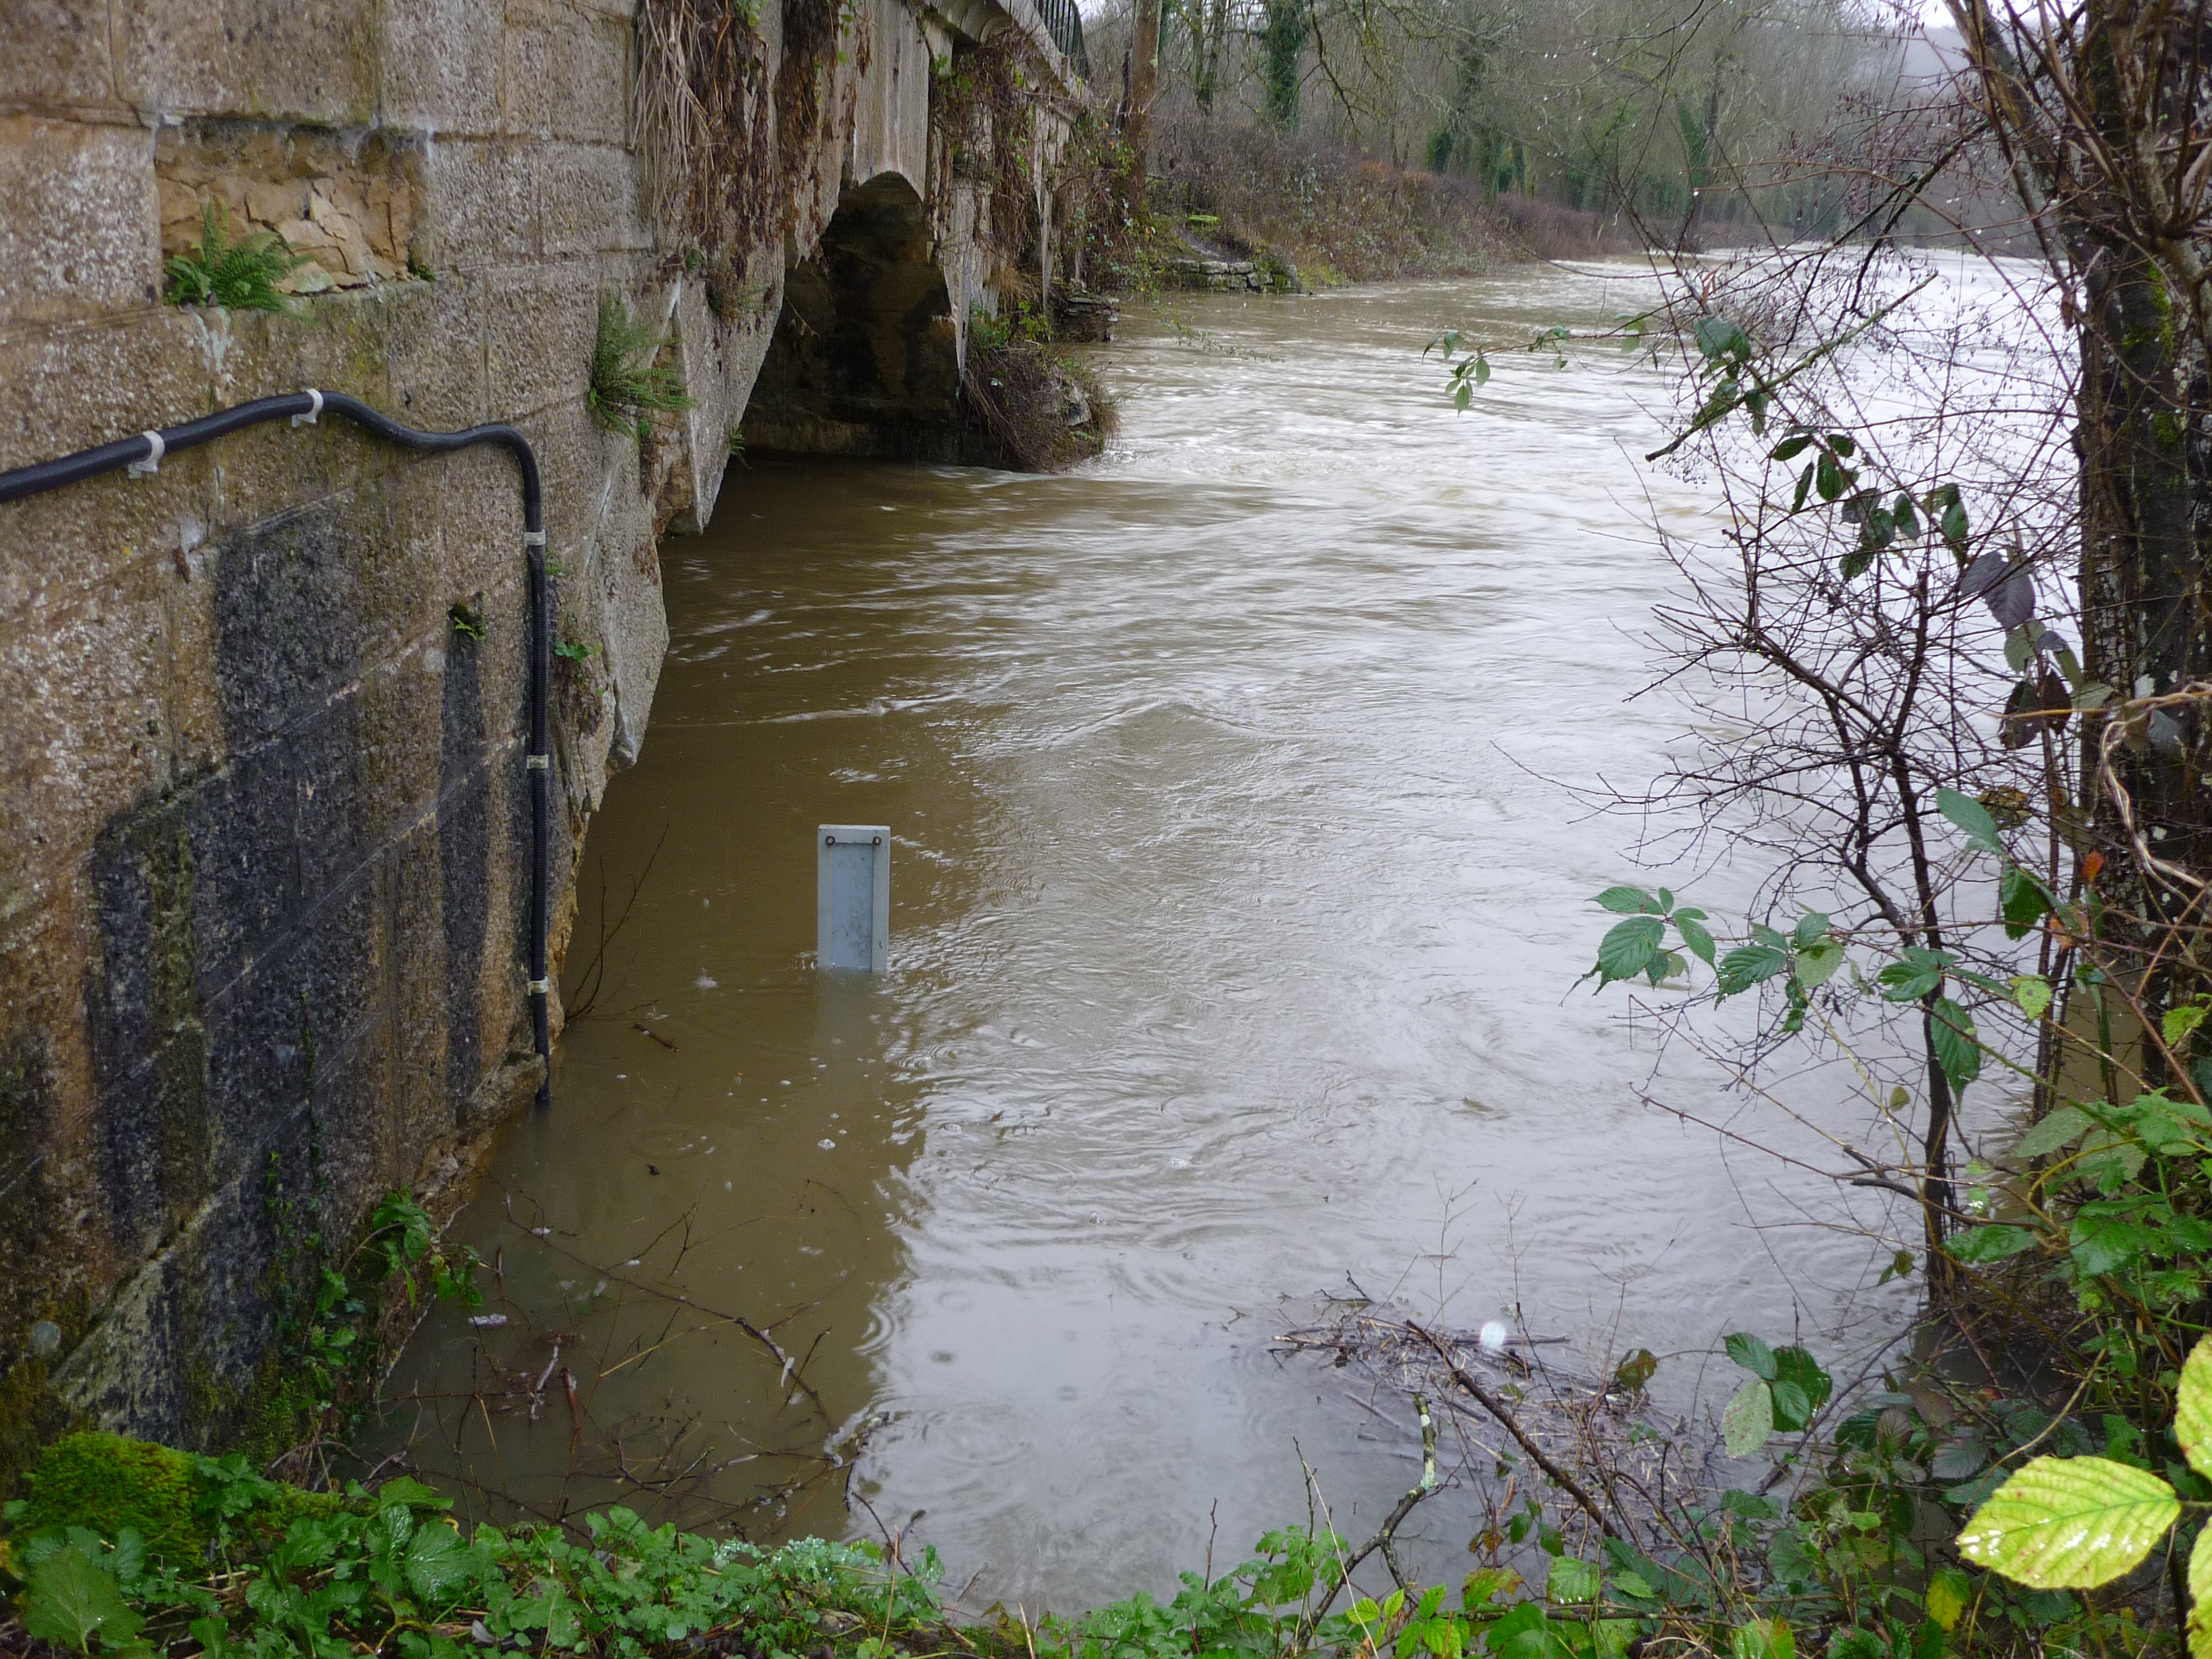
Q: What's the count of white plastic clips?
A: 5